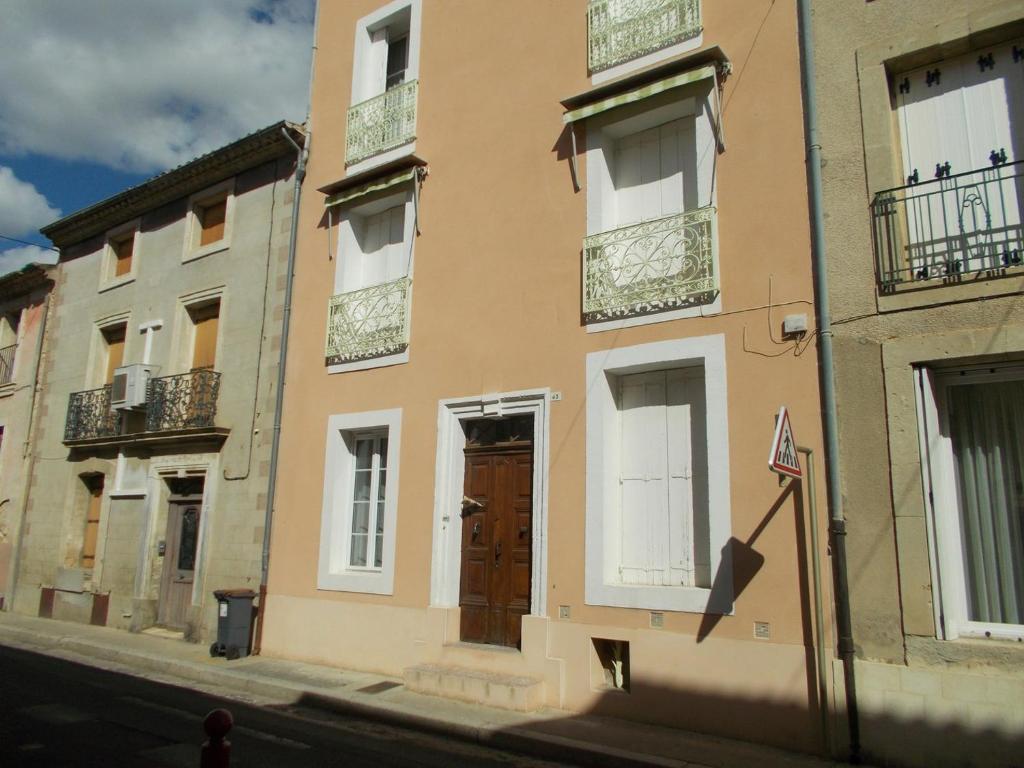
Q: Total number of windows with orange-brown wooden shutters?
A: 5